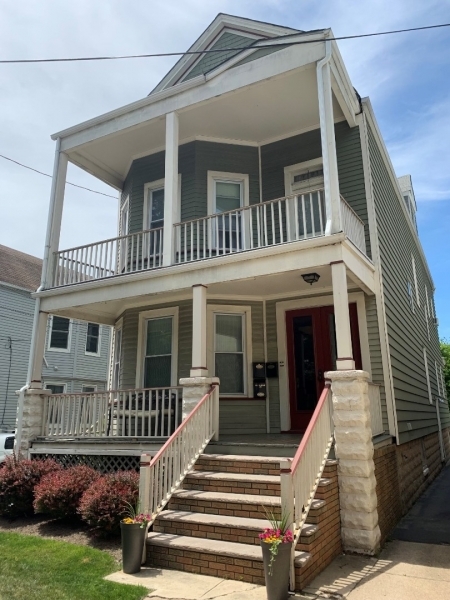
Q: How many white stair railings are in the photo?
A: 2